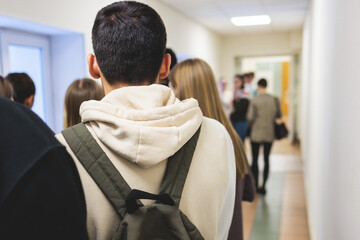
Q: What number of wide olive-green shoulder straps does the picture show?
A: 2